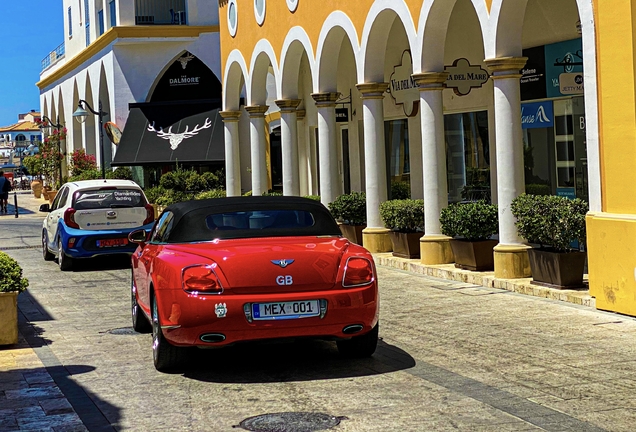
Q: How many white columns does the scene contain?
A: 7